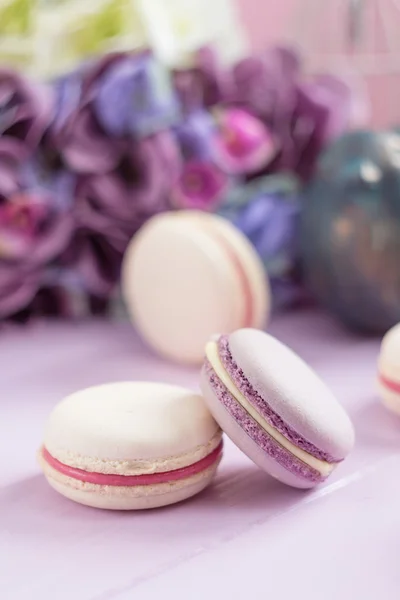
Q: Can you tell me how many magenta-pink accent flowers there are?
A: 3